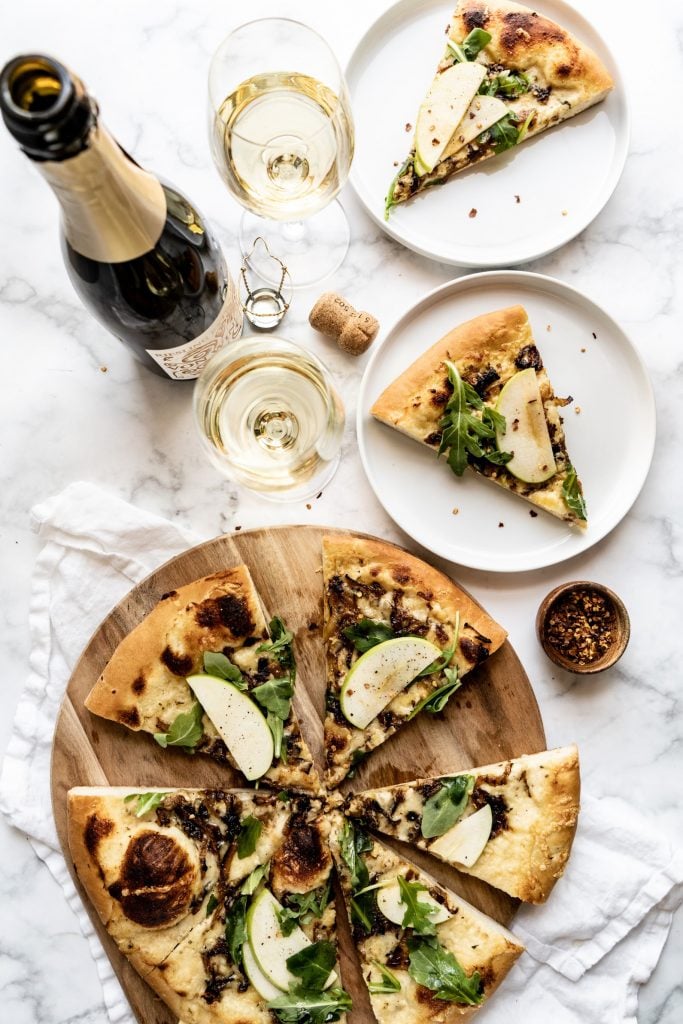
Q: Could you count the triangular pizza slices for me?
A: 8